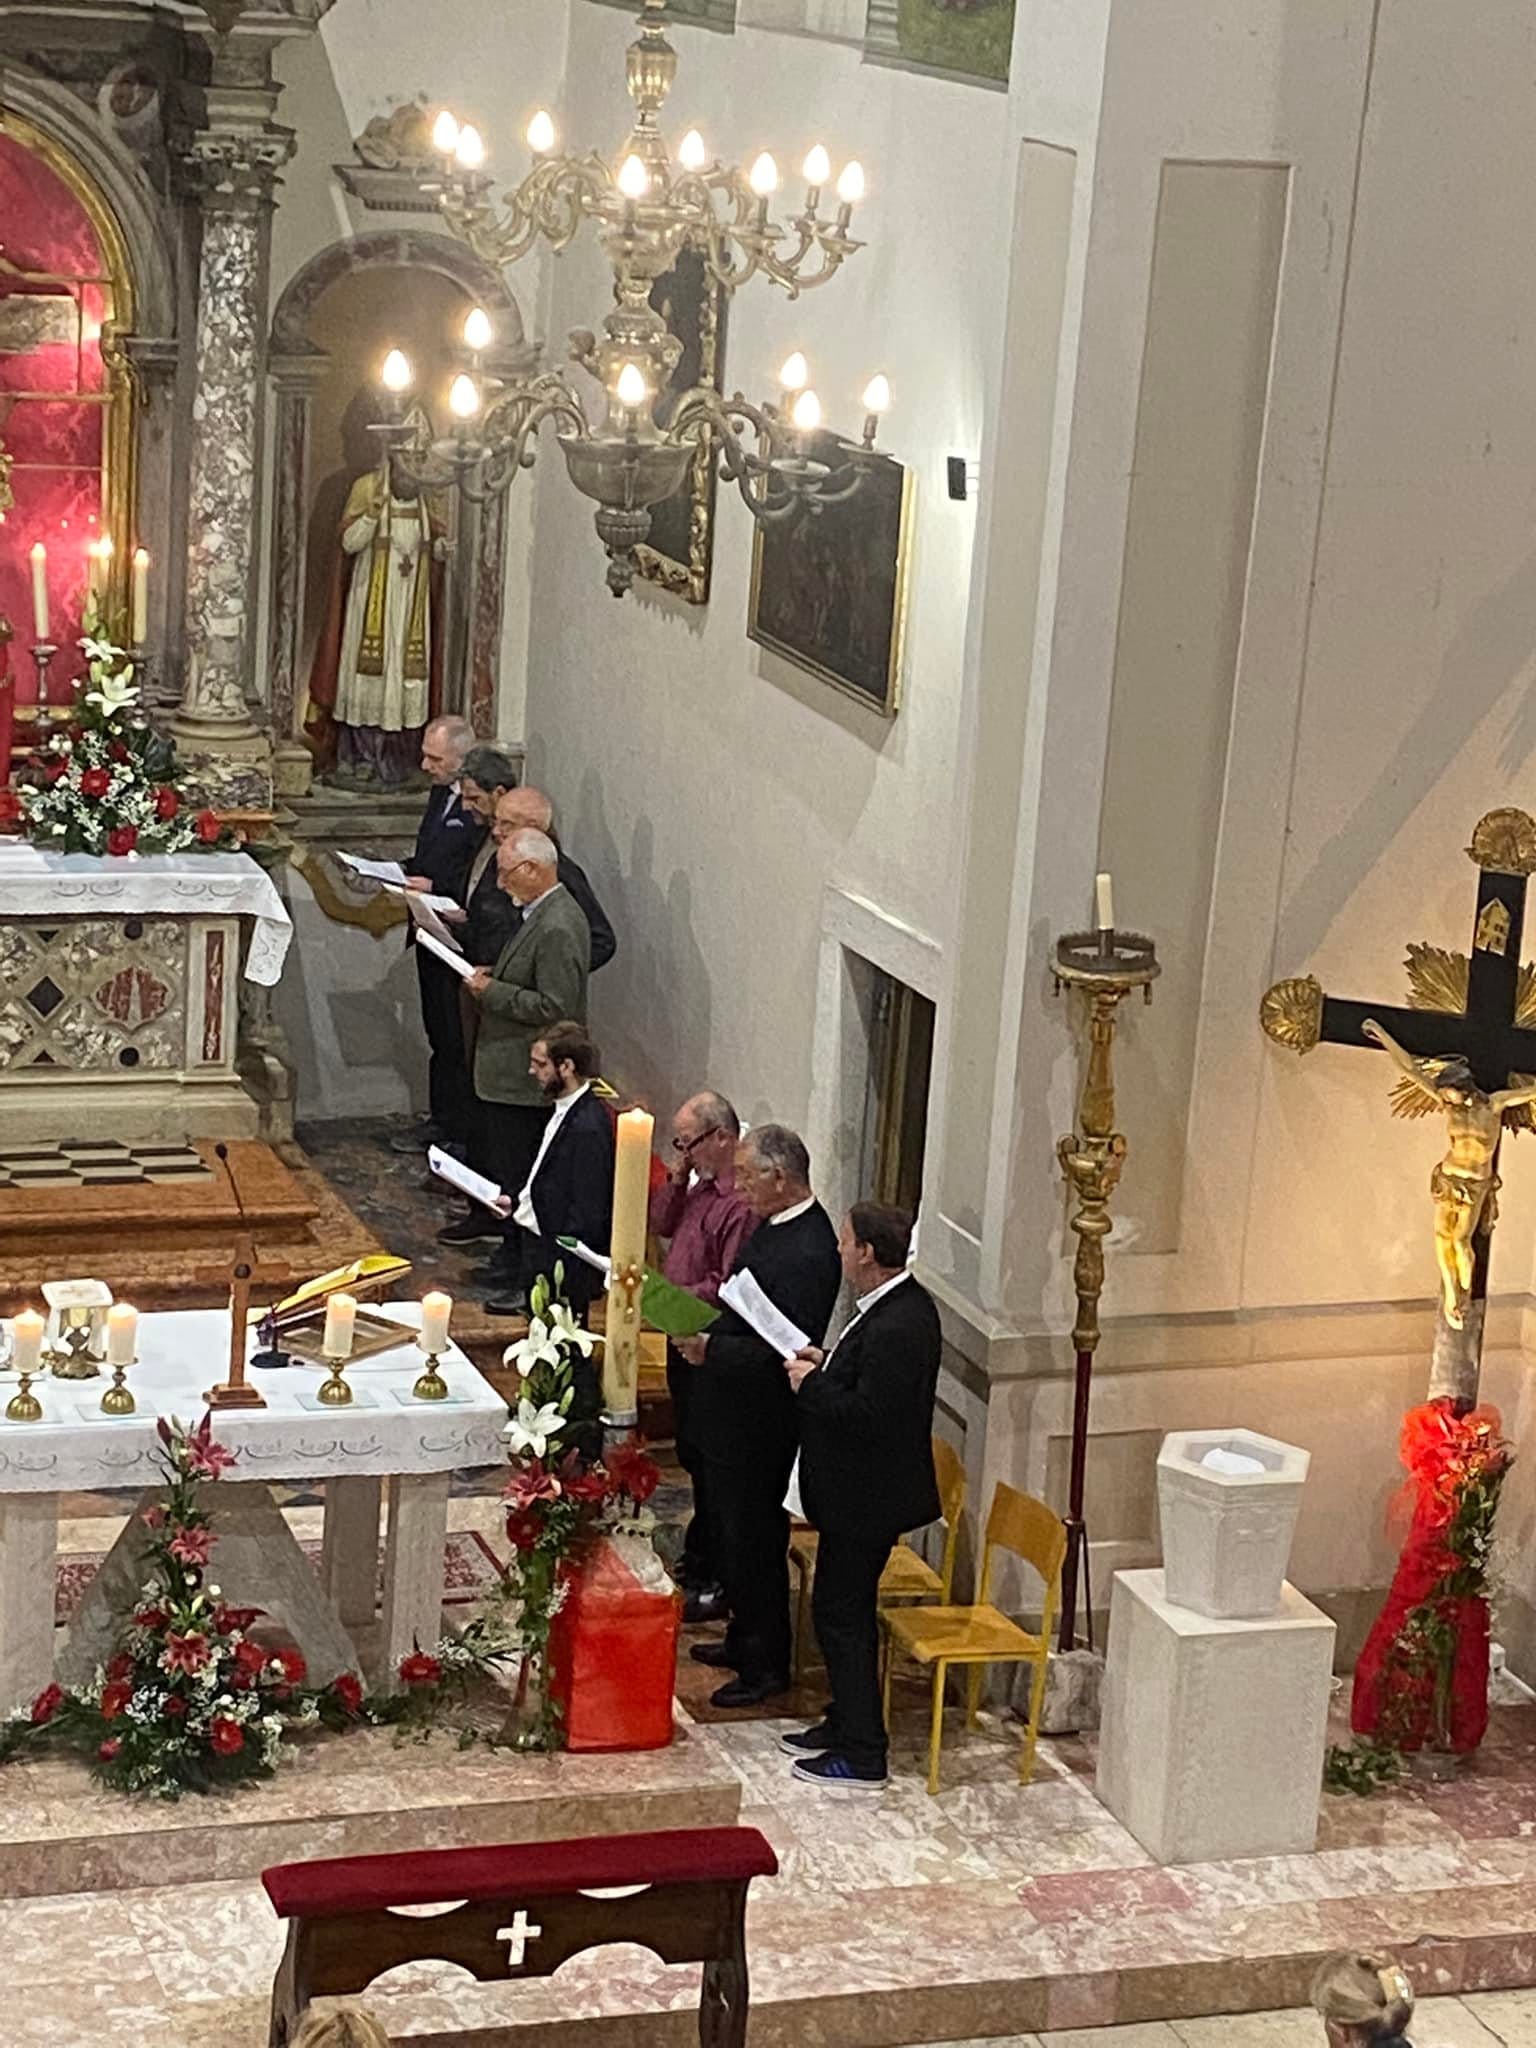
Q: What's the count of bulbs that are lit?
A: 15